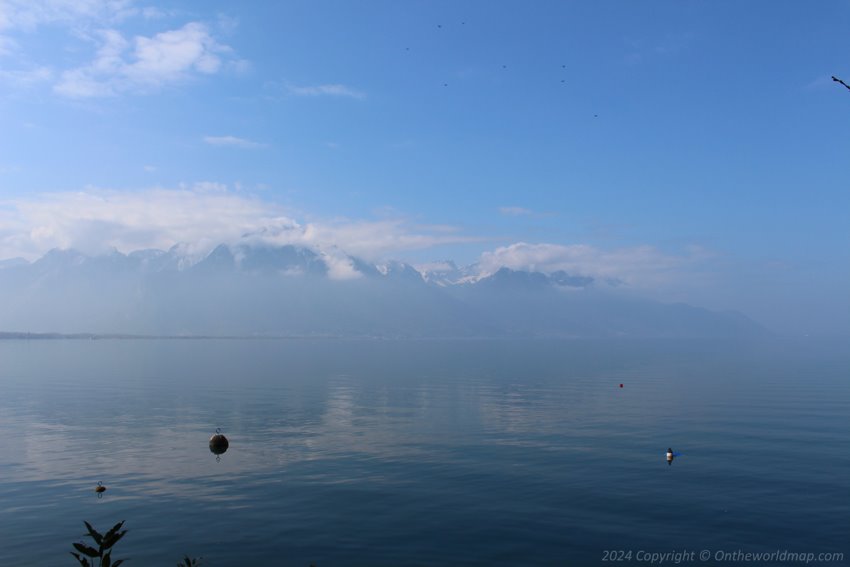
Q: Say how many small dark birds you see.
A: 8